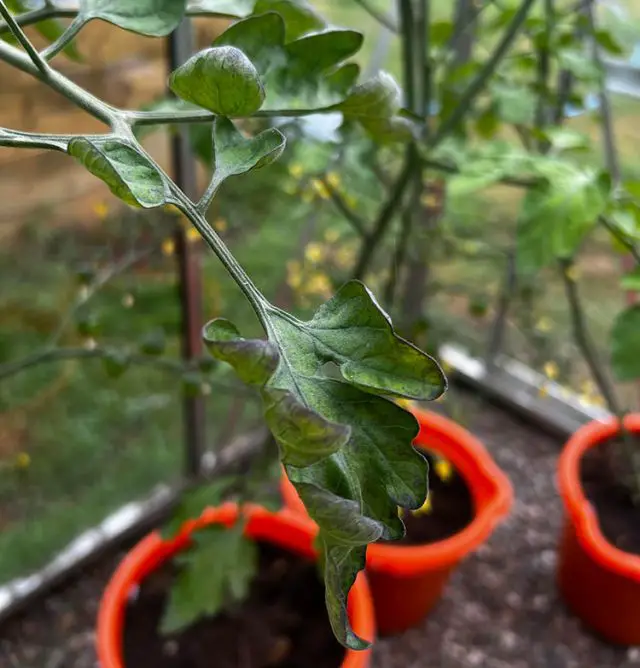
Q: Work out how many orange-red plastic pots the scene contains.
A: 3